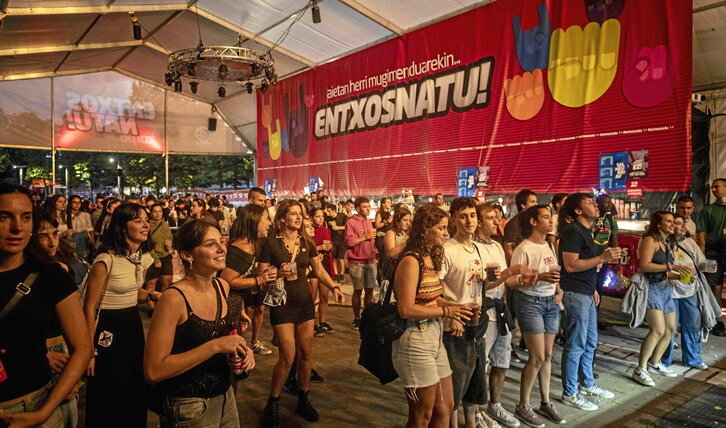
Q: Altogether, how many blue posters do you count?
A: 4